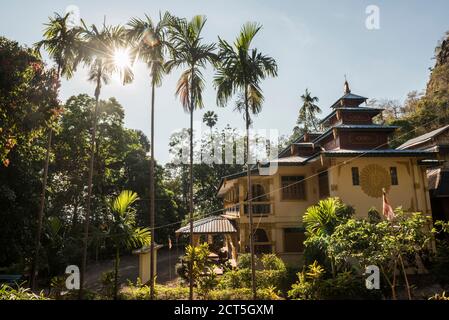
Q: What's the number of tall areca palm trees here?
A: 5